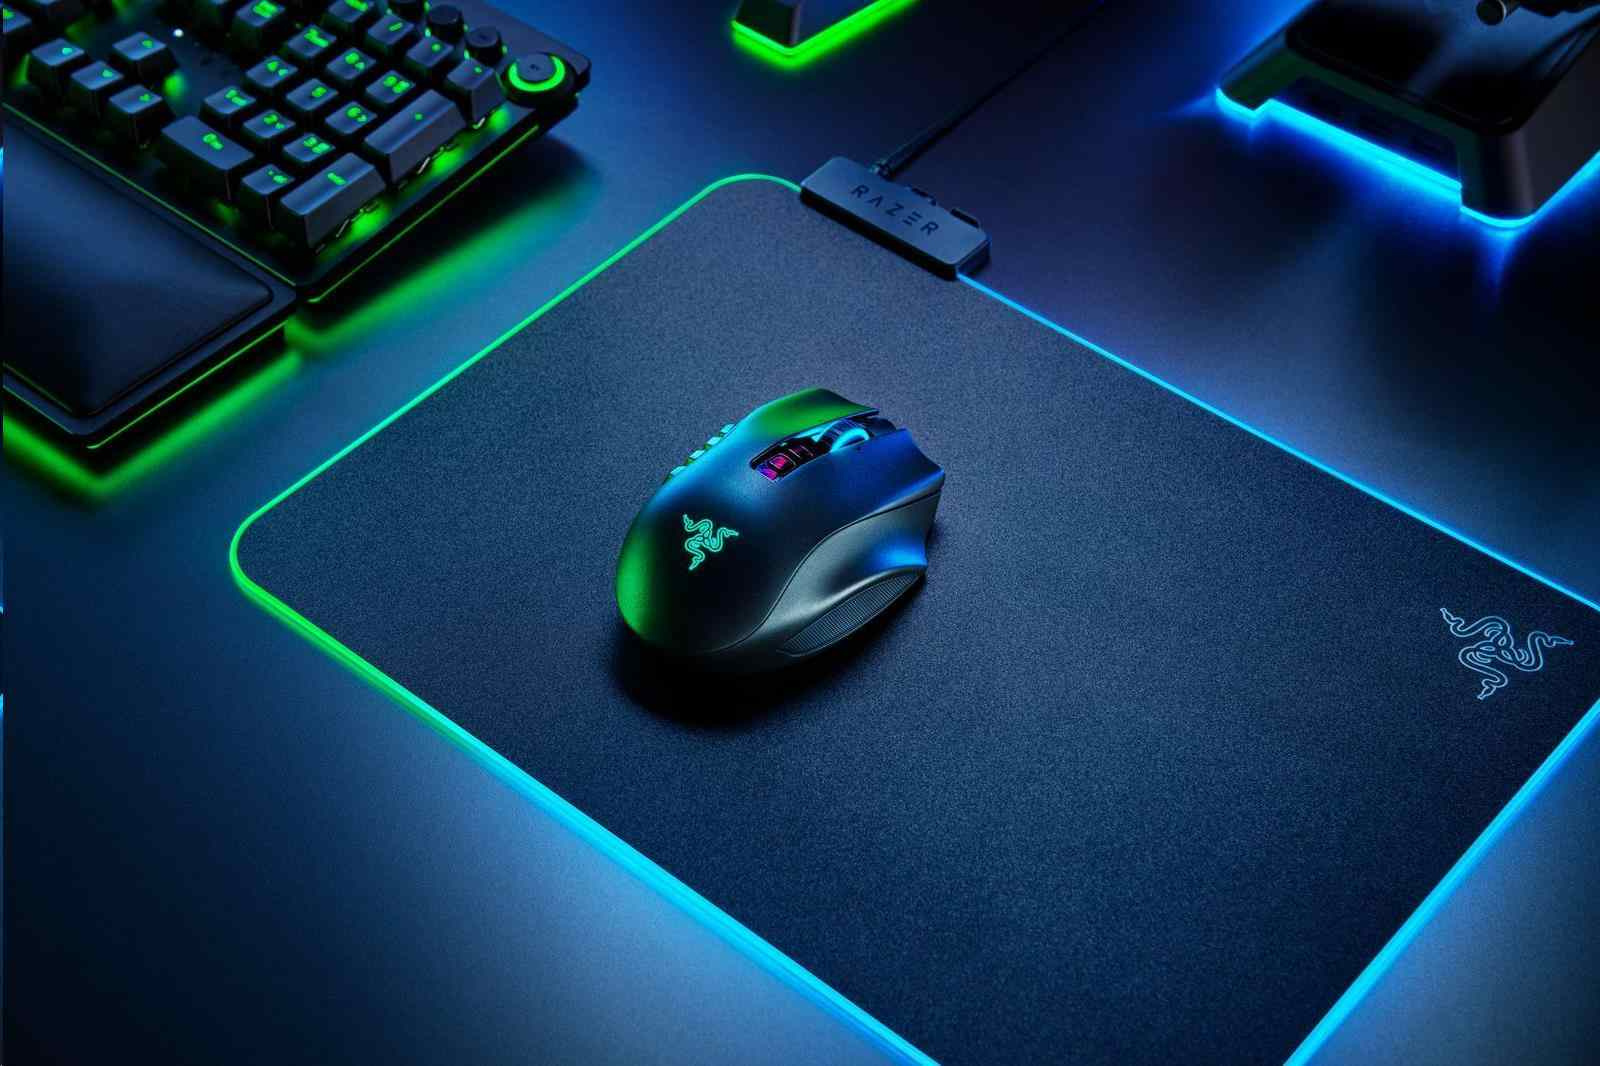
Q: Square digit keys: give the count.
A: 9